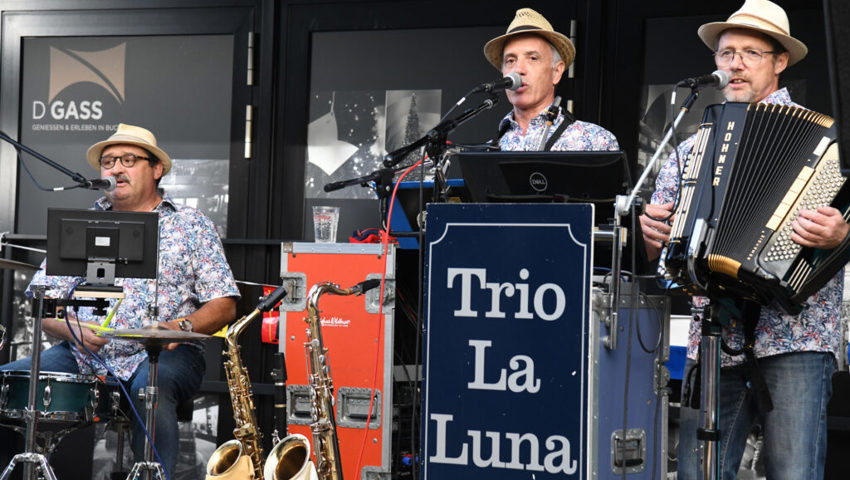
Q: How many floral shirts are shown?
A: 3